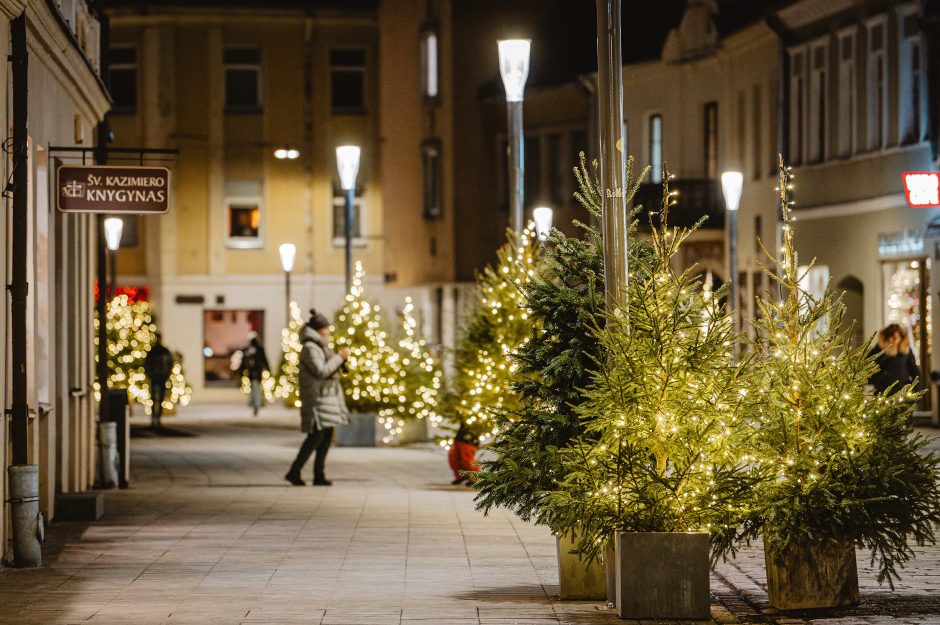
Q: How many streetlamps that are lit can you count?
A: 6